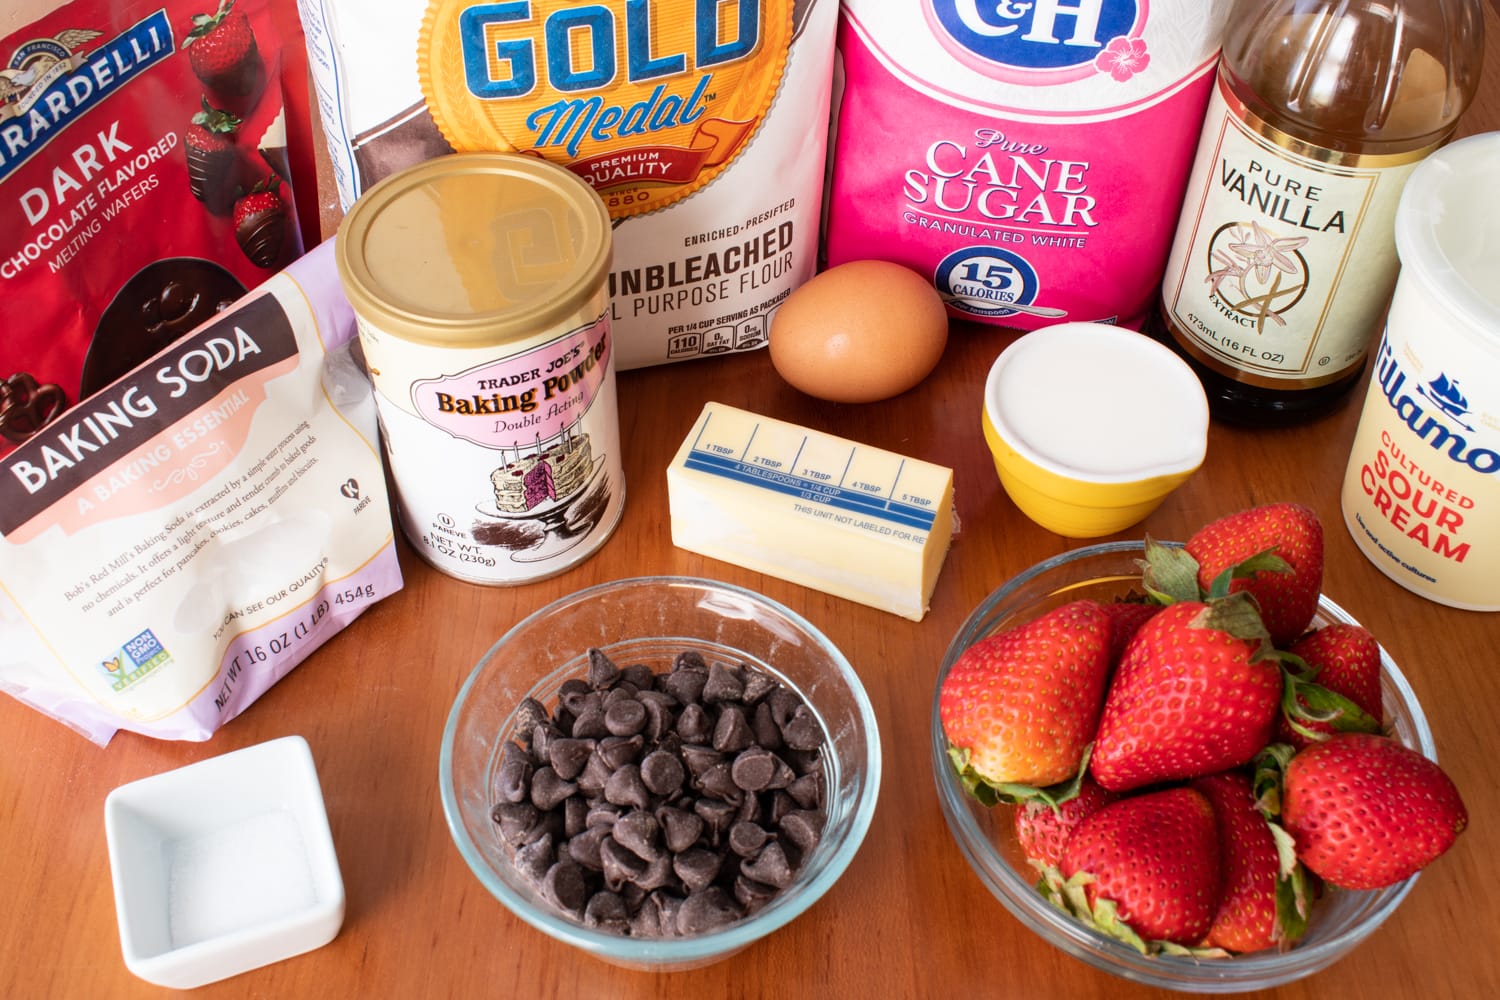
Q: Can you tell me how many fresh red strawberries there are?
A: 9